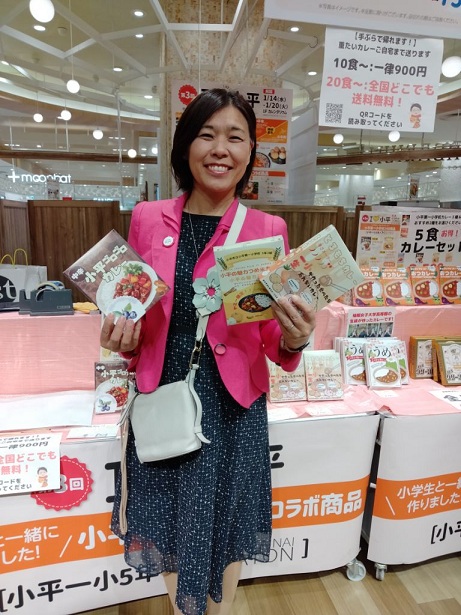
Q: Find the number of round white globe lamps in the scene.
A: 10